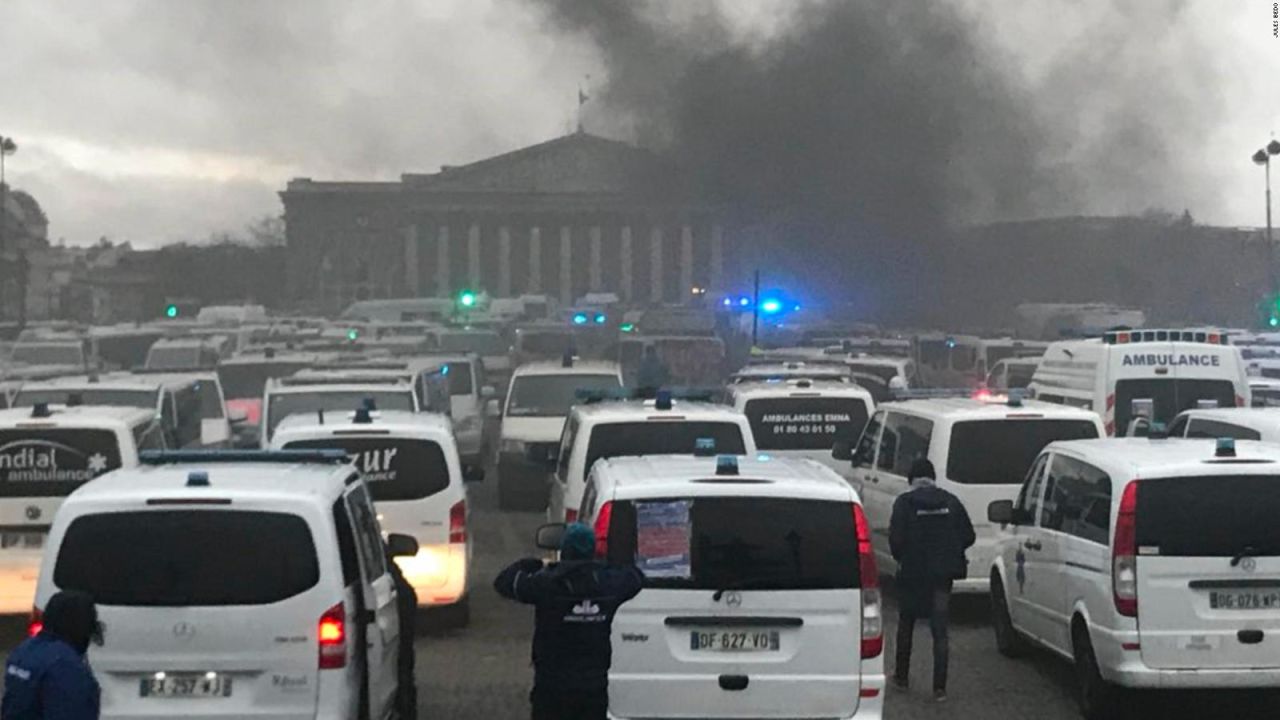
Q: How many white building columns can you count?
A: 11